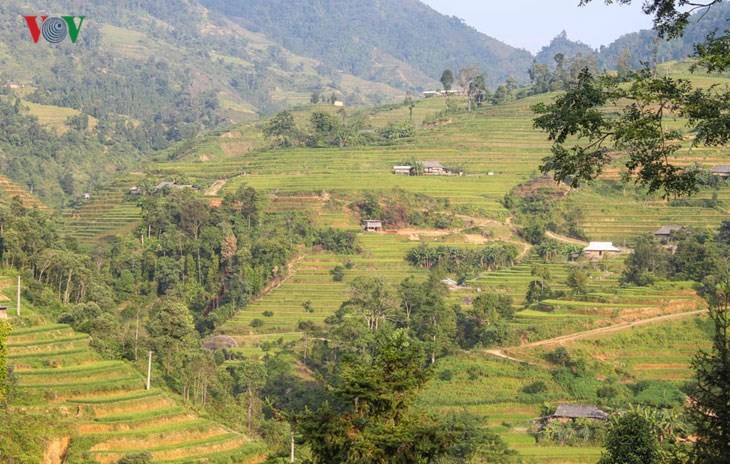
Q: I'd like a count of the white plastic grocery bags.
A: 0